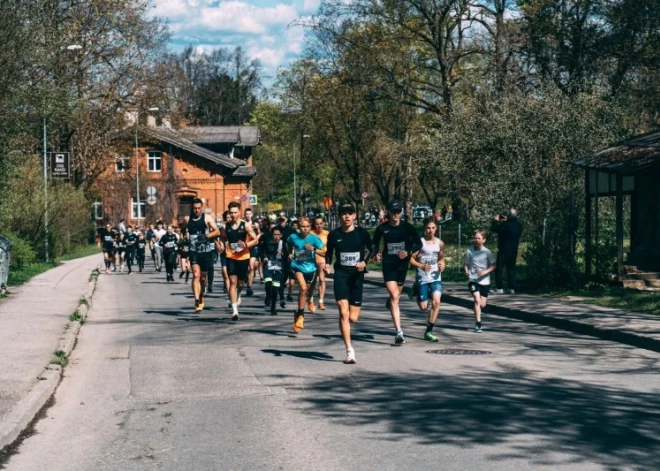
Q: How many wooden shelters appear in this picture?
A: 1